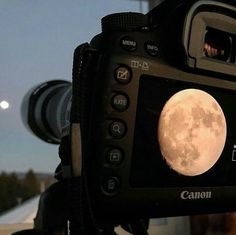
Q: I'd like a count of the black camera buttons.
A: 7